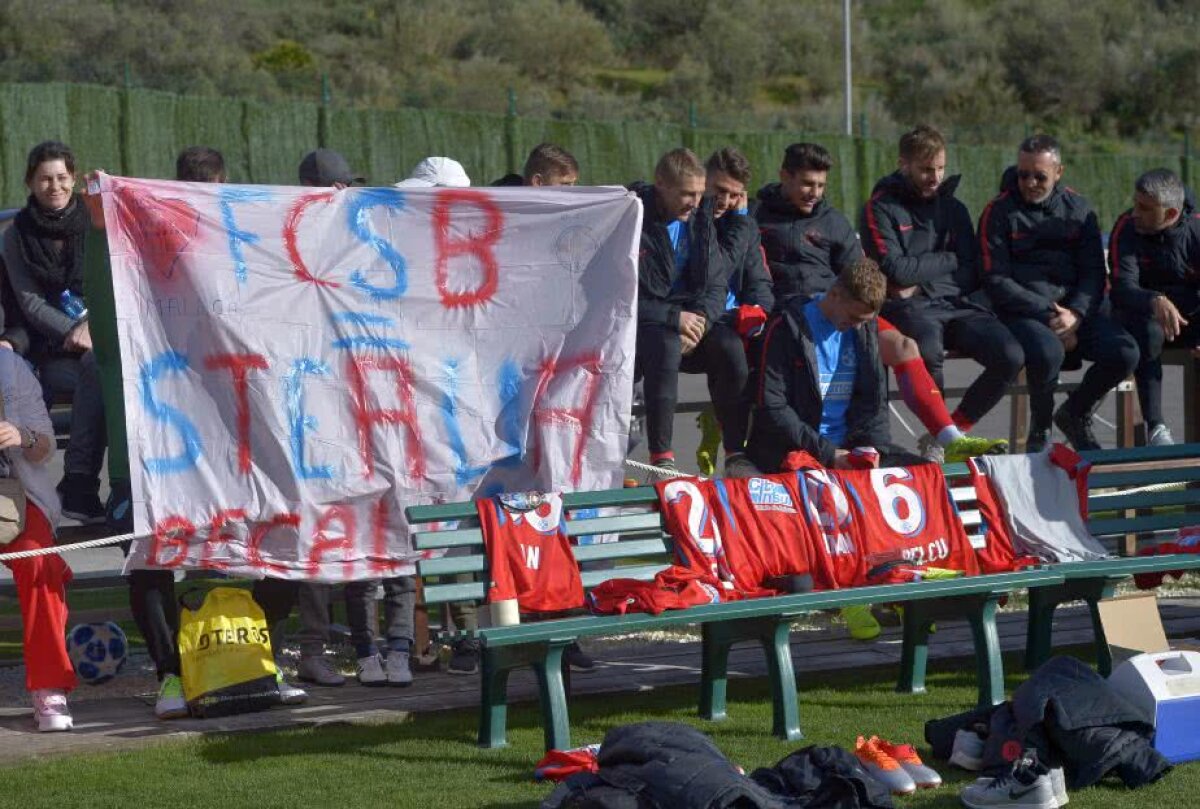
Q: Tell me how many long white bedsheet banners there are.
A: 1